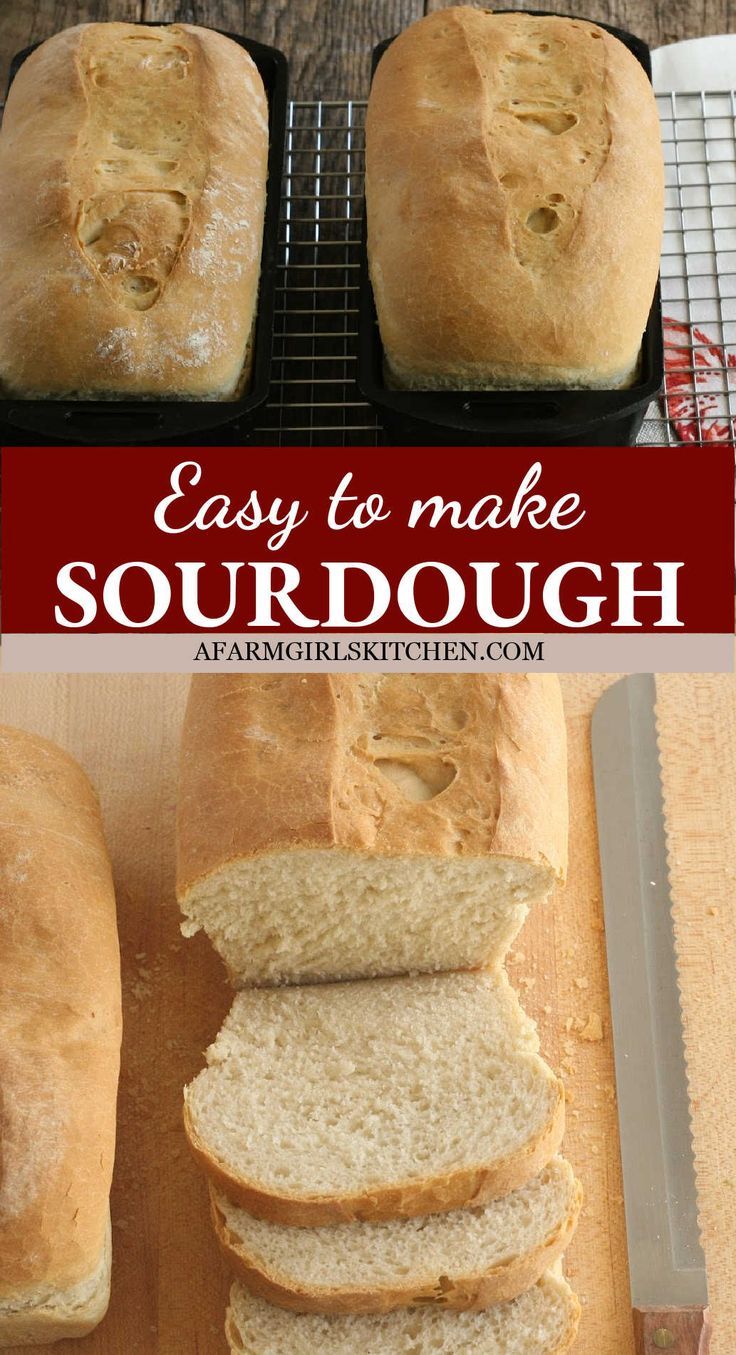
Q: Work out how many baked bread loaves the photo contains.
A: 4